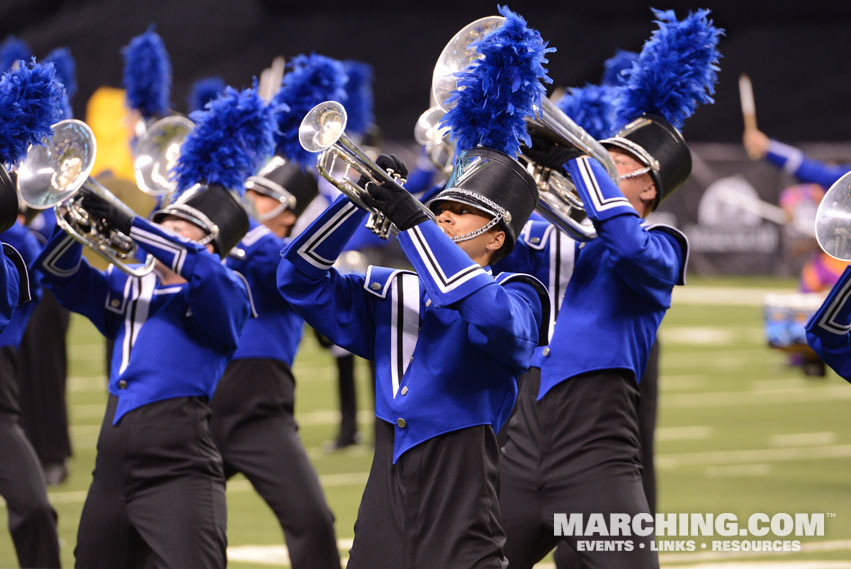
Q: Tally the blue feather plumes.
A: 12